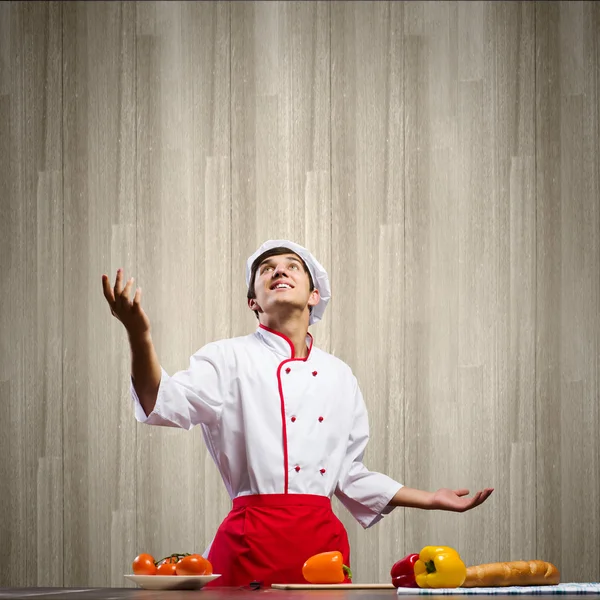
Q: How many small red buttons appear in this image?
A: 6